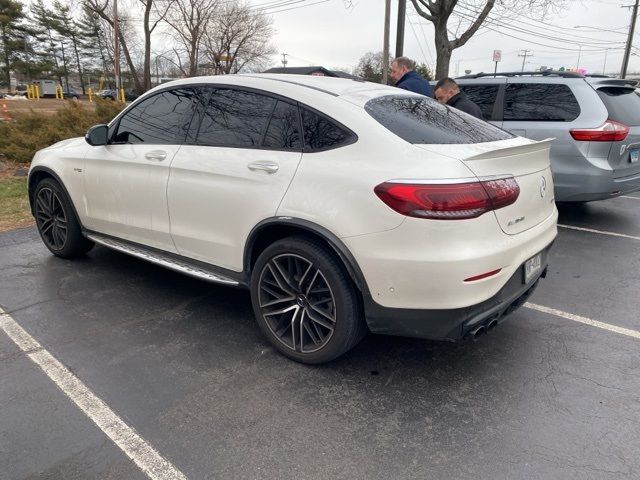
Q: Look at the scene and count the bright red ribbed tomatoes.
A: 0